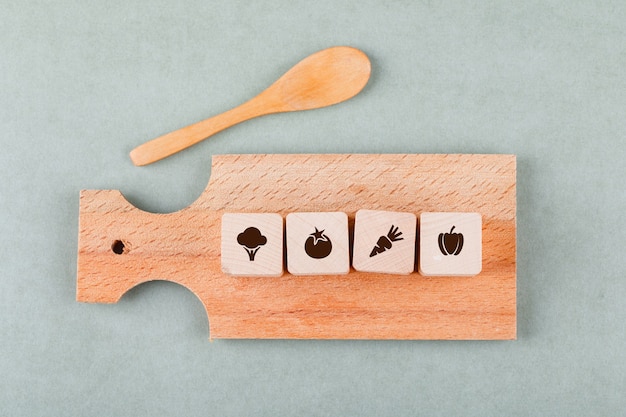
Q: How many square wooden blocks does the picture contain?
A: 4